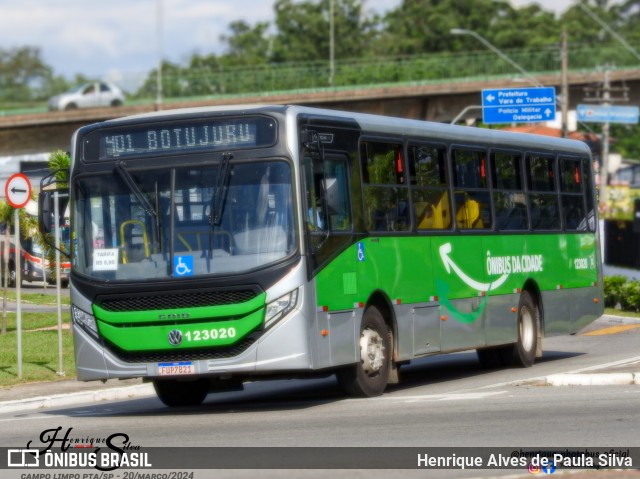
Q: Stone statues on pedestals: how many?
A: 0